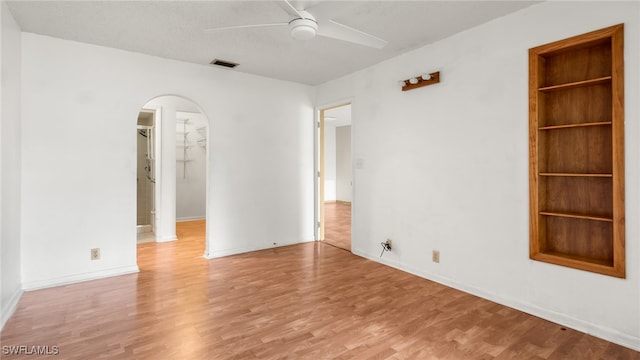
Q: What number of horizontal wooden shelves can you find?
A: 4